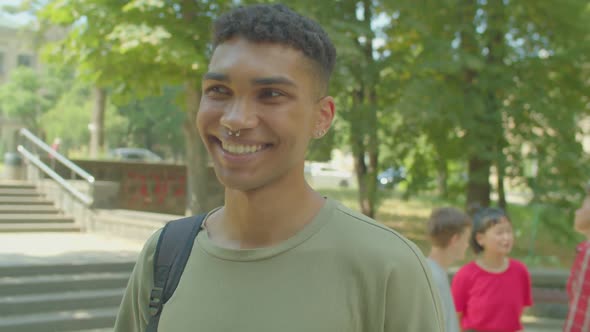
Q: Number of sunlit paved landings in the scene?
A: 1